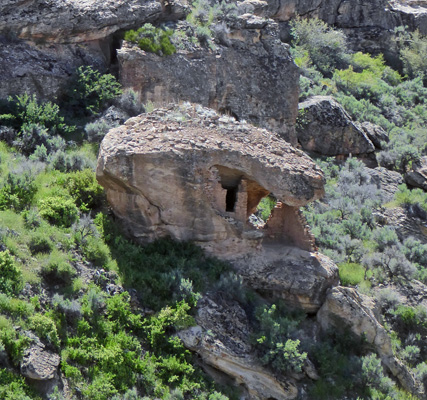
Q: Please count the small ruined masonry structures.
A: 1